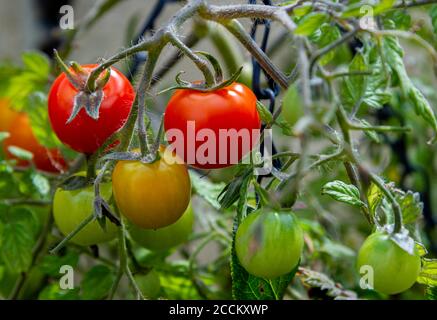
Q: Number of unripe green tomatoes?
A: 4